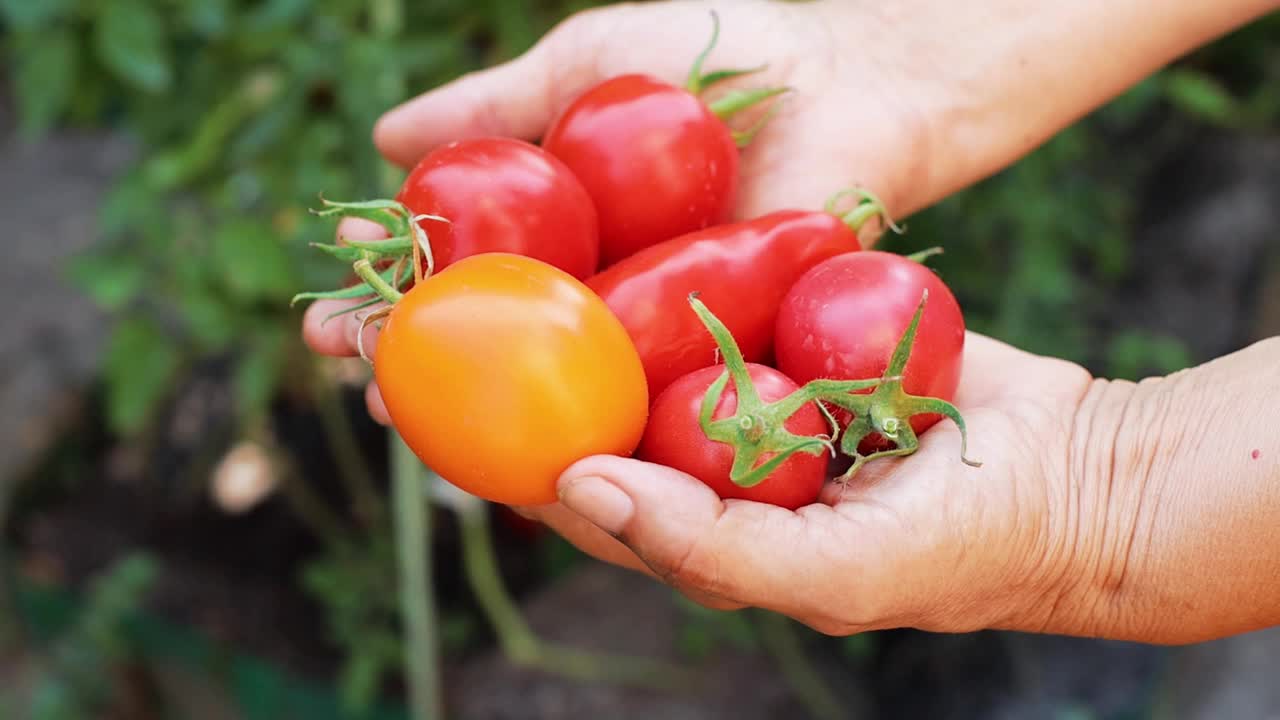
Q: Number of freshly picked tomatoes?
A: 6